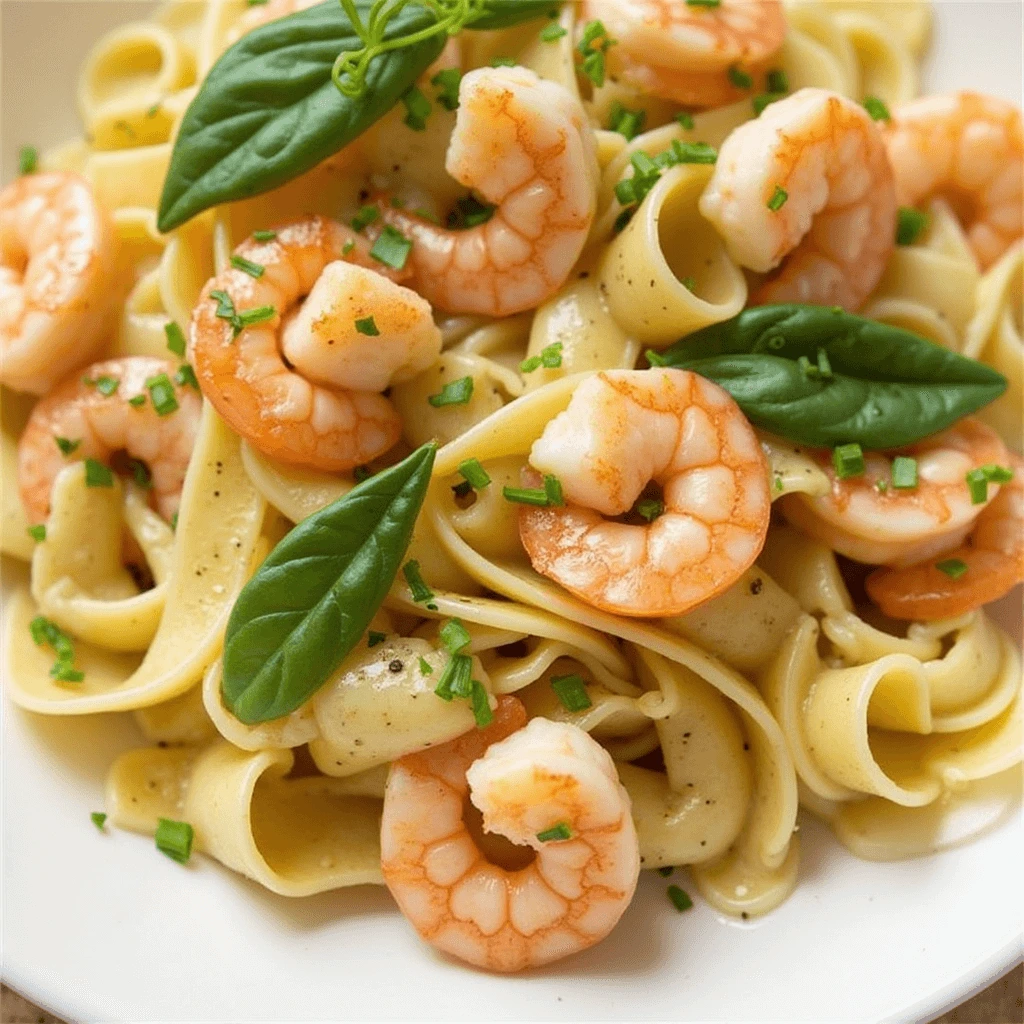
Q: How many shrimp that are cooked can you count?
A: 11